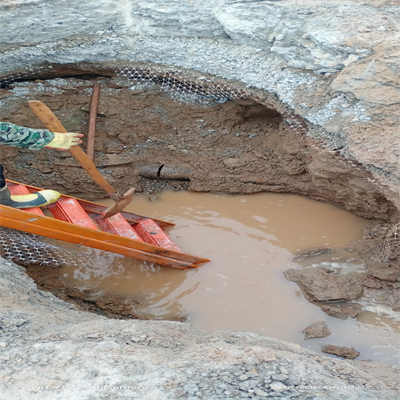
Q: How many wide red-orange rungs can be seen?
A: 4